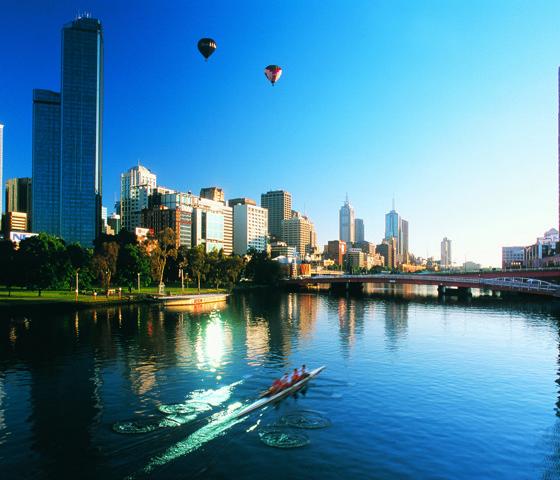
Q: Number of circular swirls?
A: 4